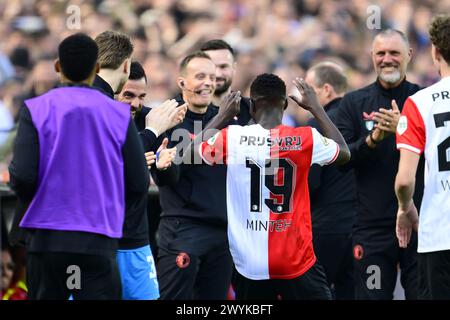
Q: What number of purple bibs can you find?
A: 1